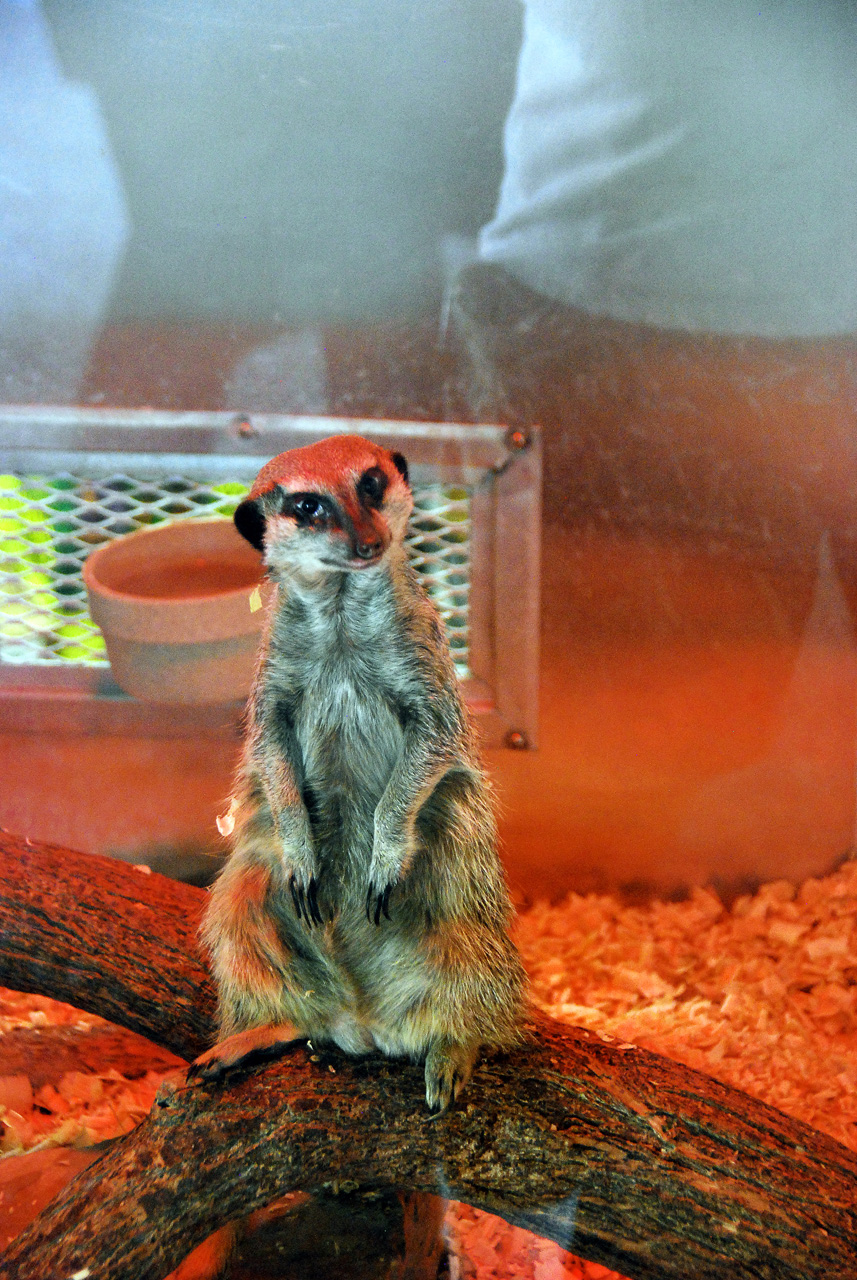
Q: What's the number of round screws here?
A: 3